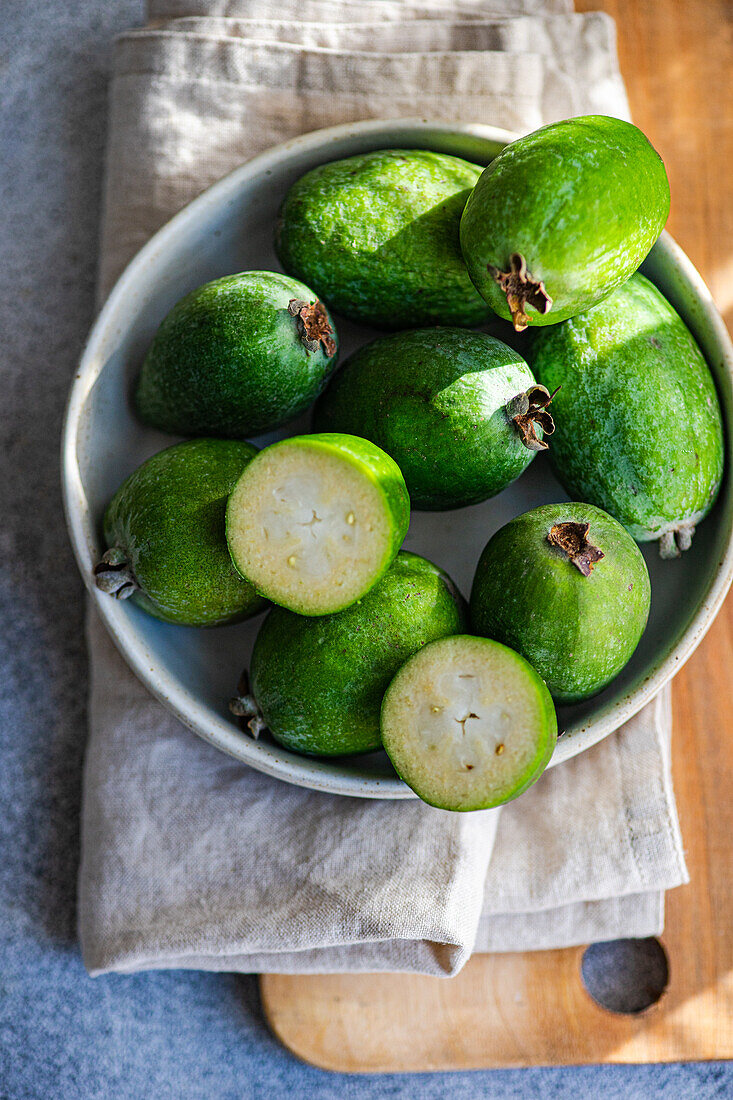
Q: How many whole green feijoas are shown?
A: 8